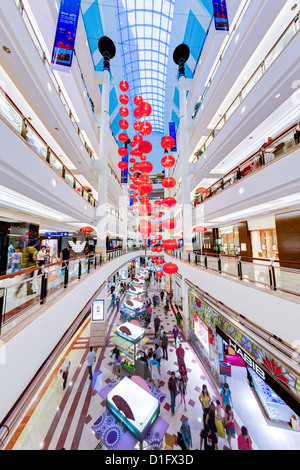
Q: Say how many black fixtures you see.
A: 2